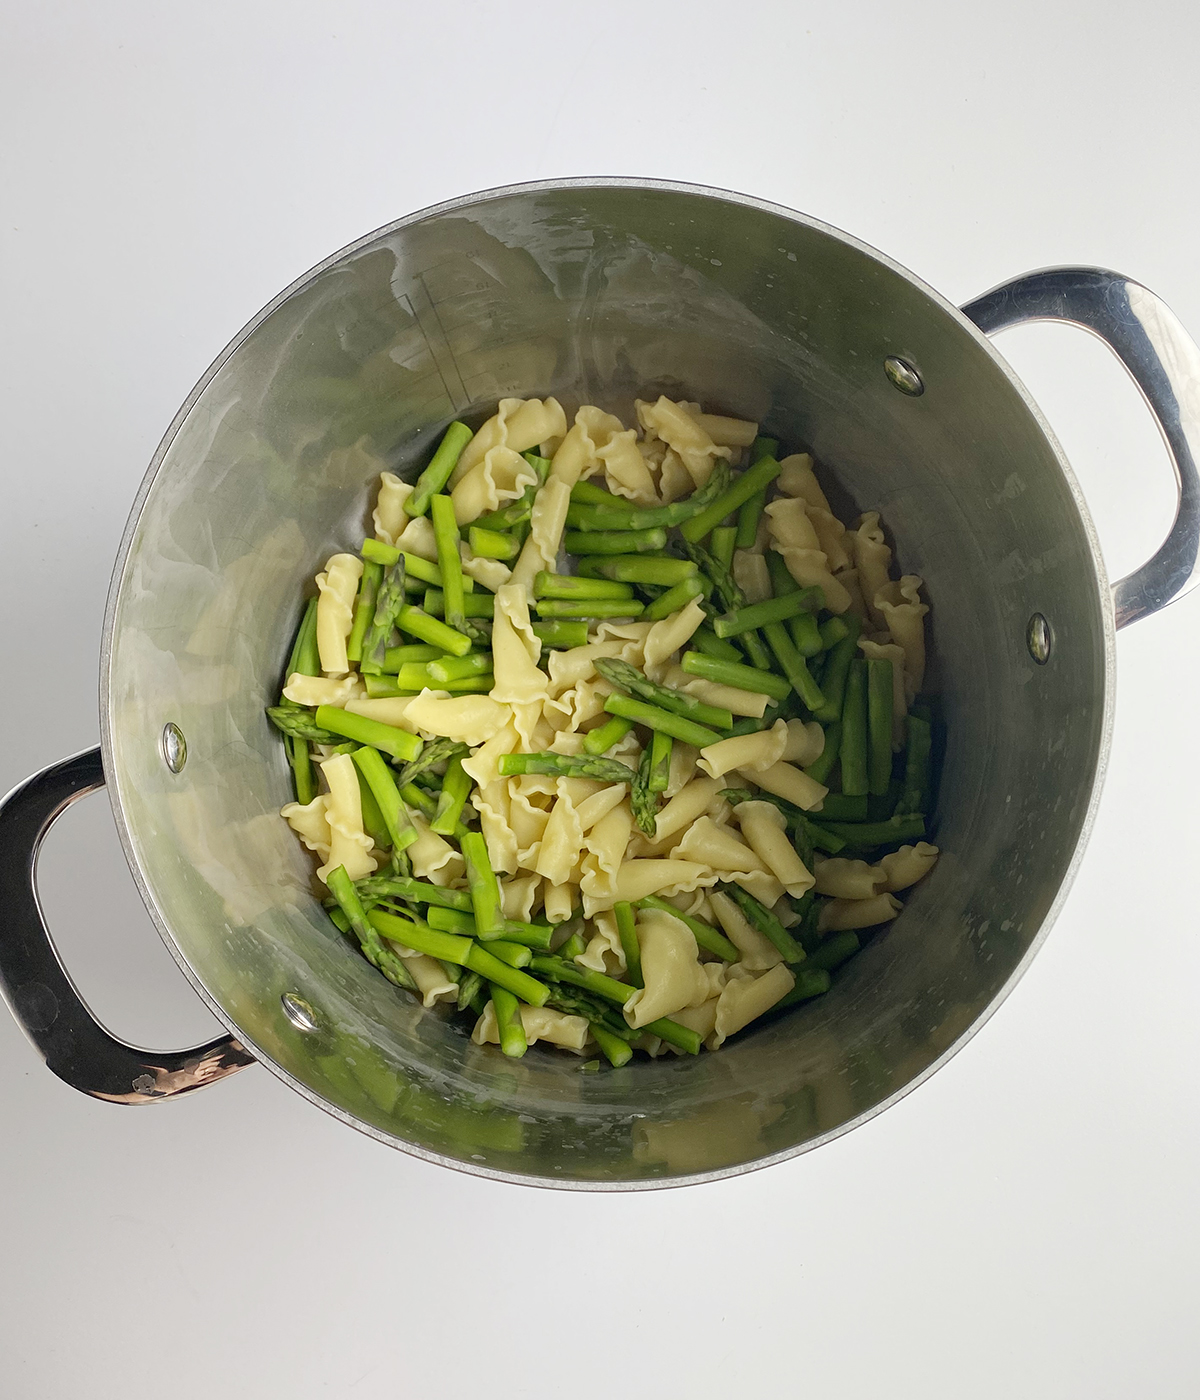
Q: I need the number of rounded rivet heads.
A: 4